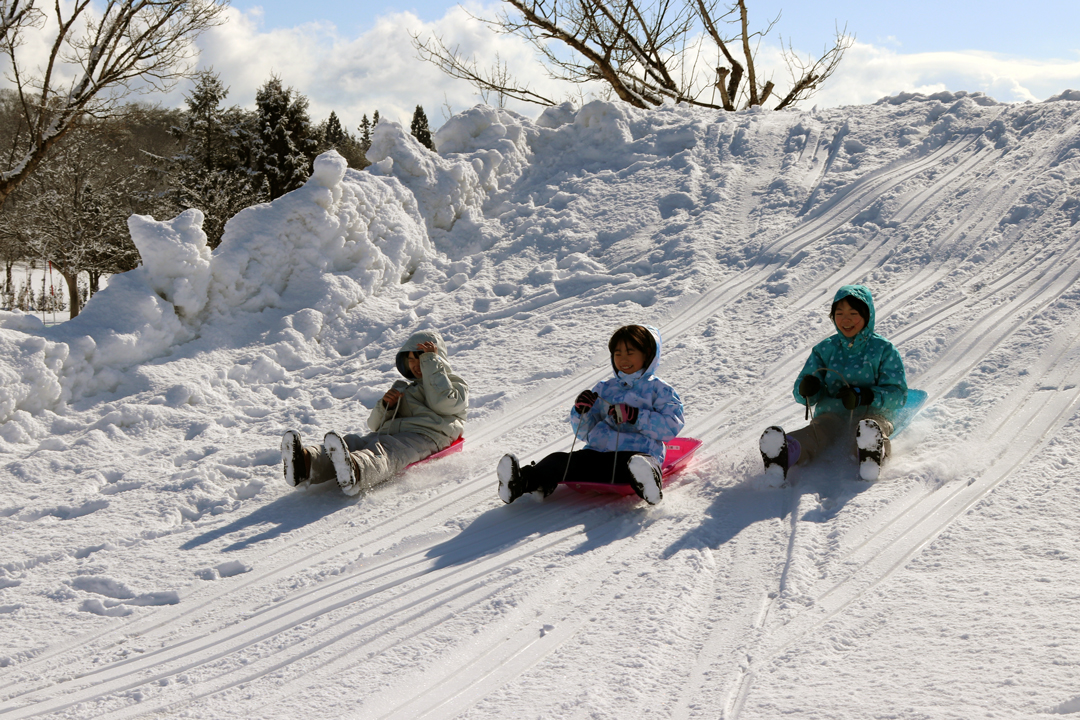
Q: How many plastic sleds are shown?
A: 3